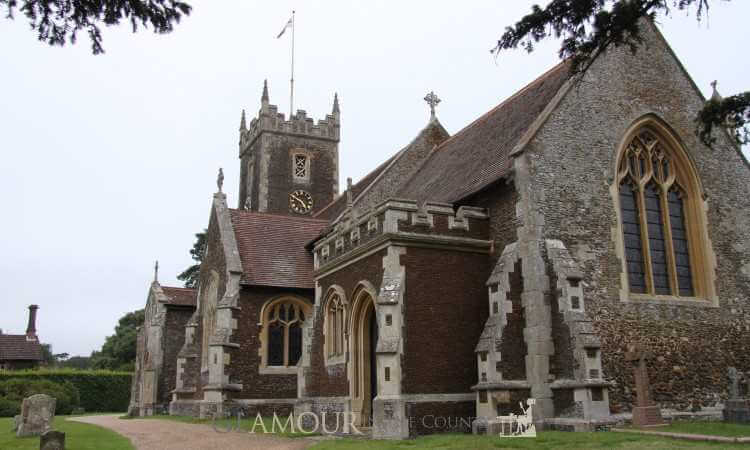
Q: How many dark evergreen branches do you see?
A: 3